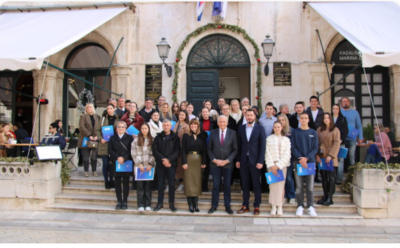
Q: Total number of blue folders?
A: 12